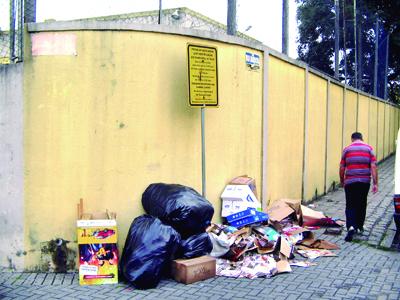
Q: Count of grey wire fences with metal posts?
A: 1